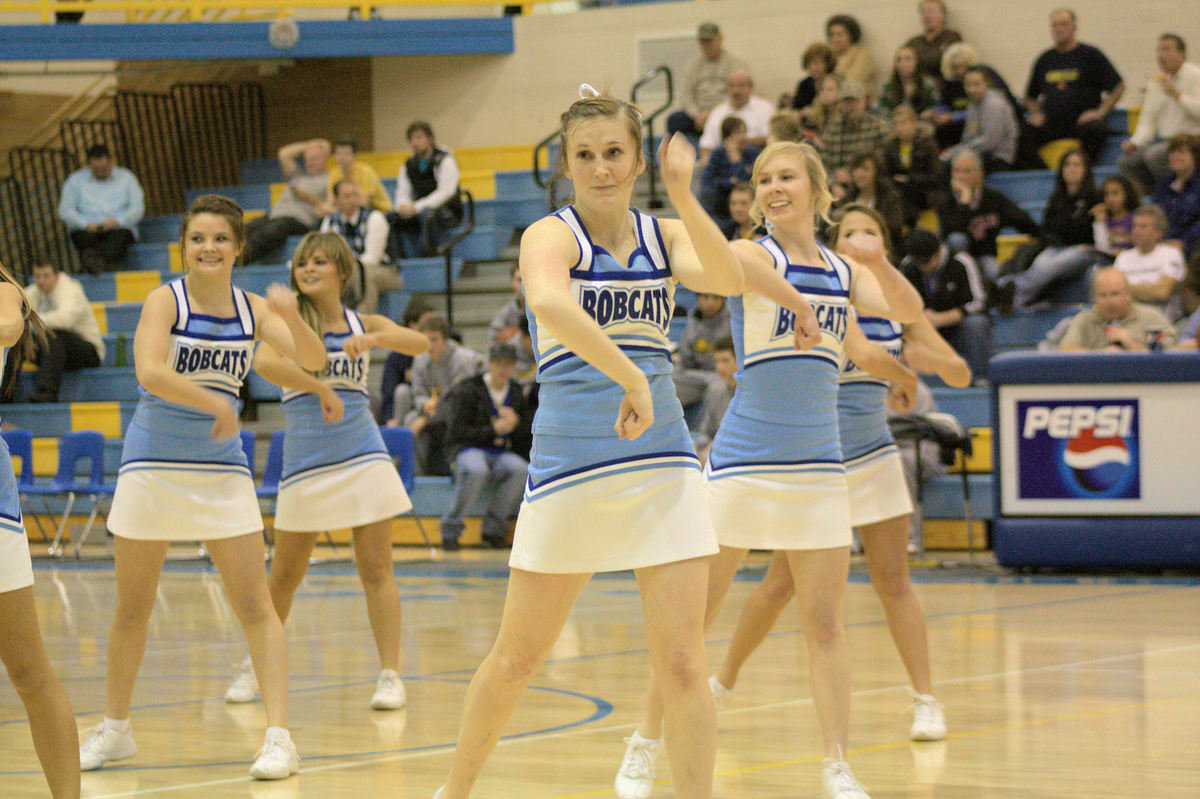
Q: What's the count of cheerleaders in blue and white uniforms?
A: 6